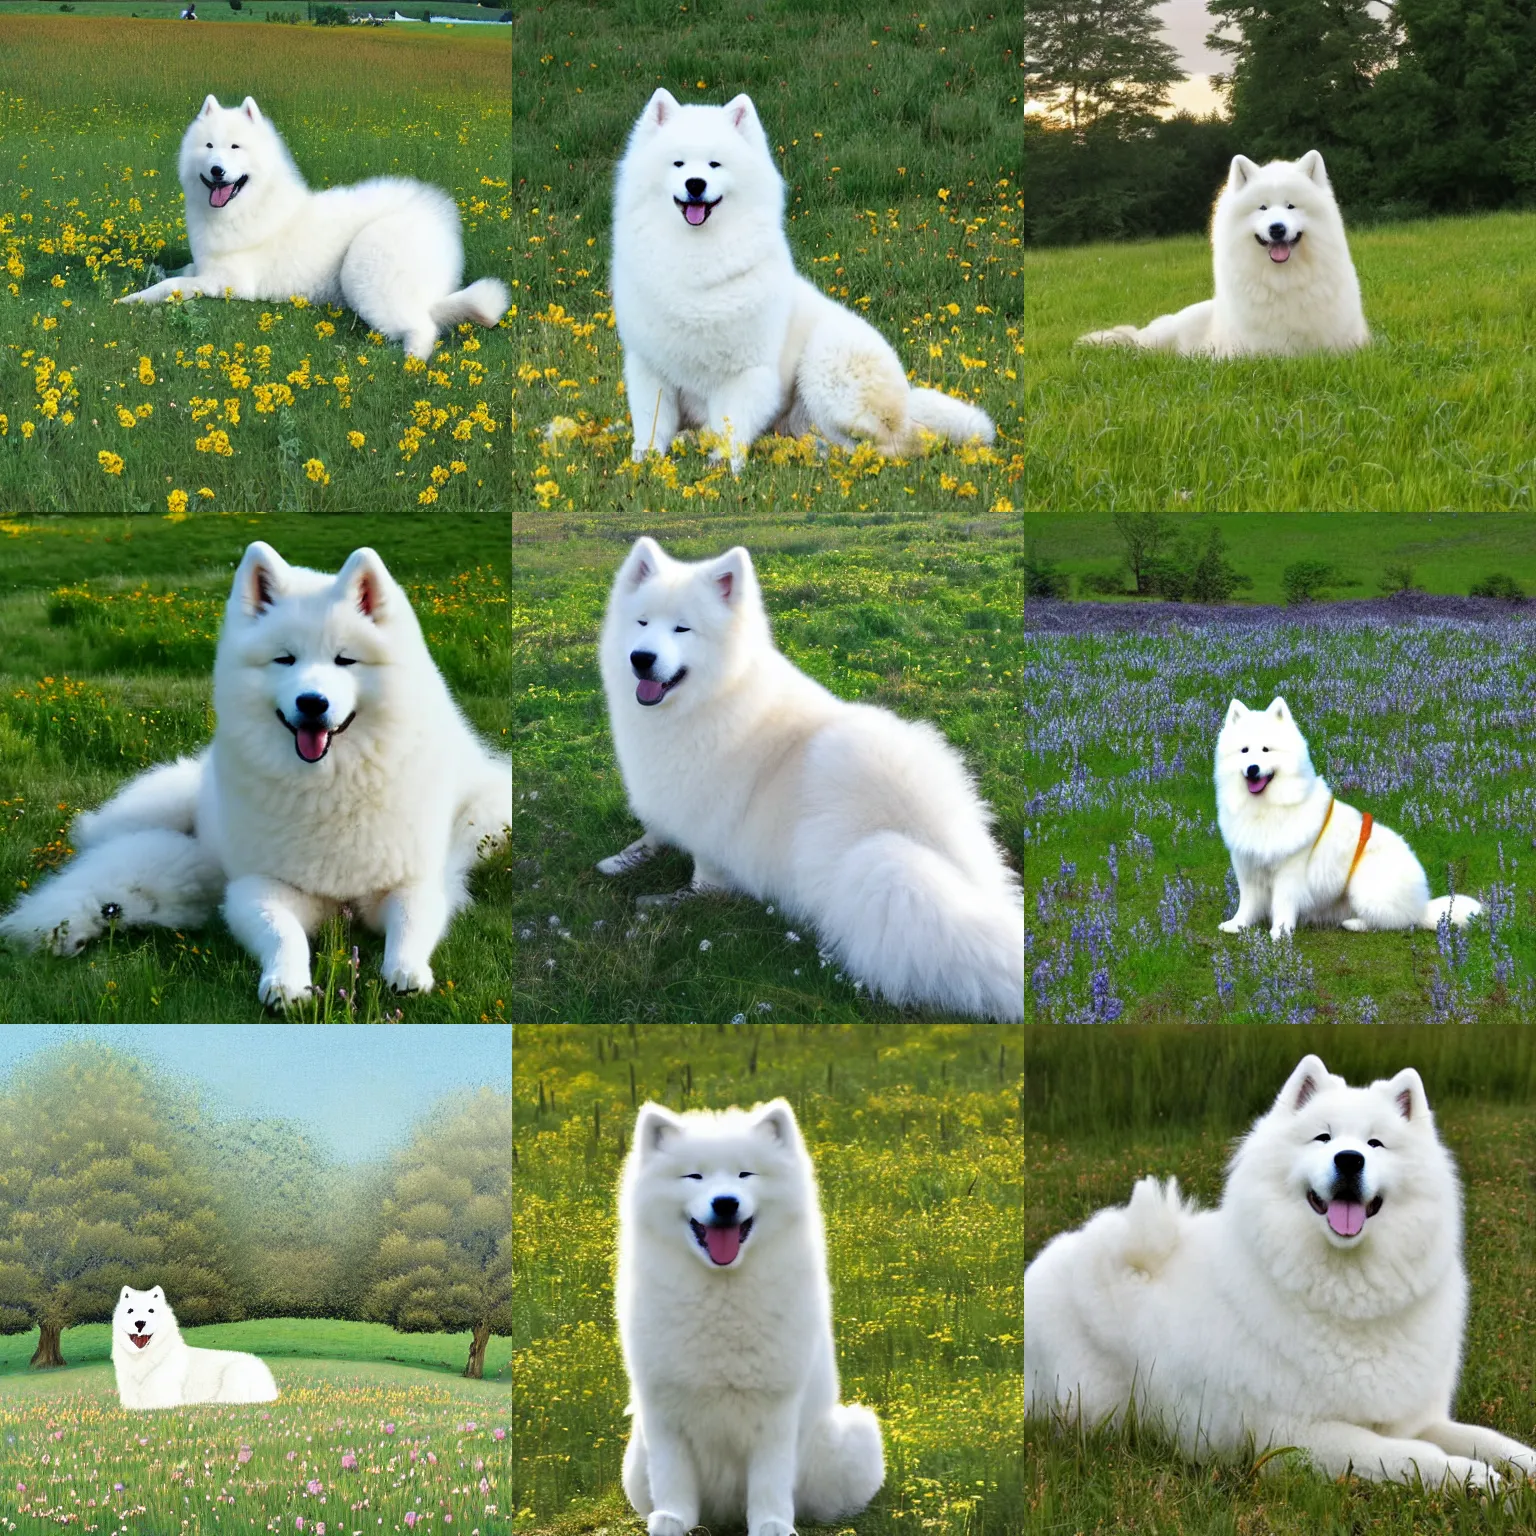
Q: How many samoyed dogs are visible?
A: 9